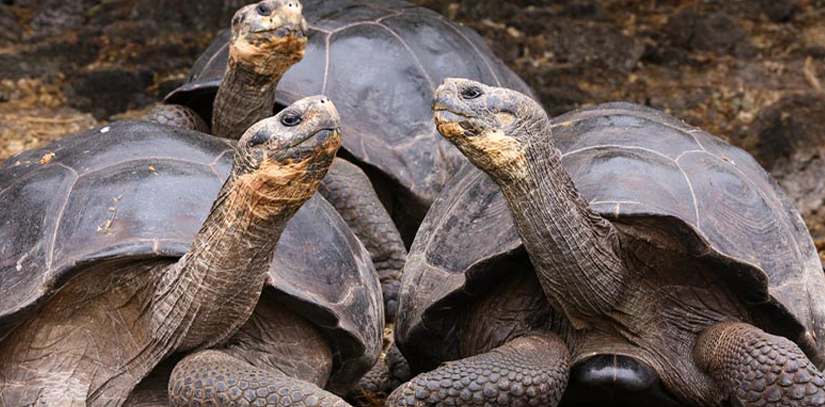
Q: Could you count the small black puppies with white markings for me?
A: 0